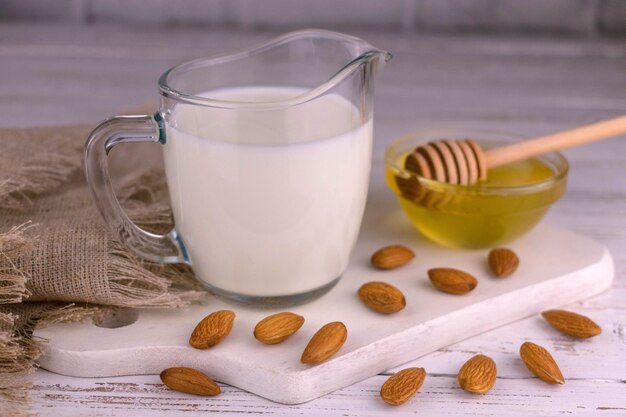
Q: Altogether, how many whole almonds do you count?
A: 12